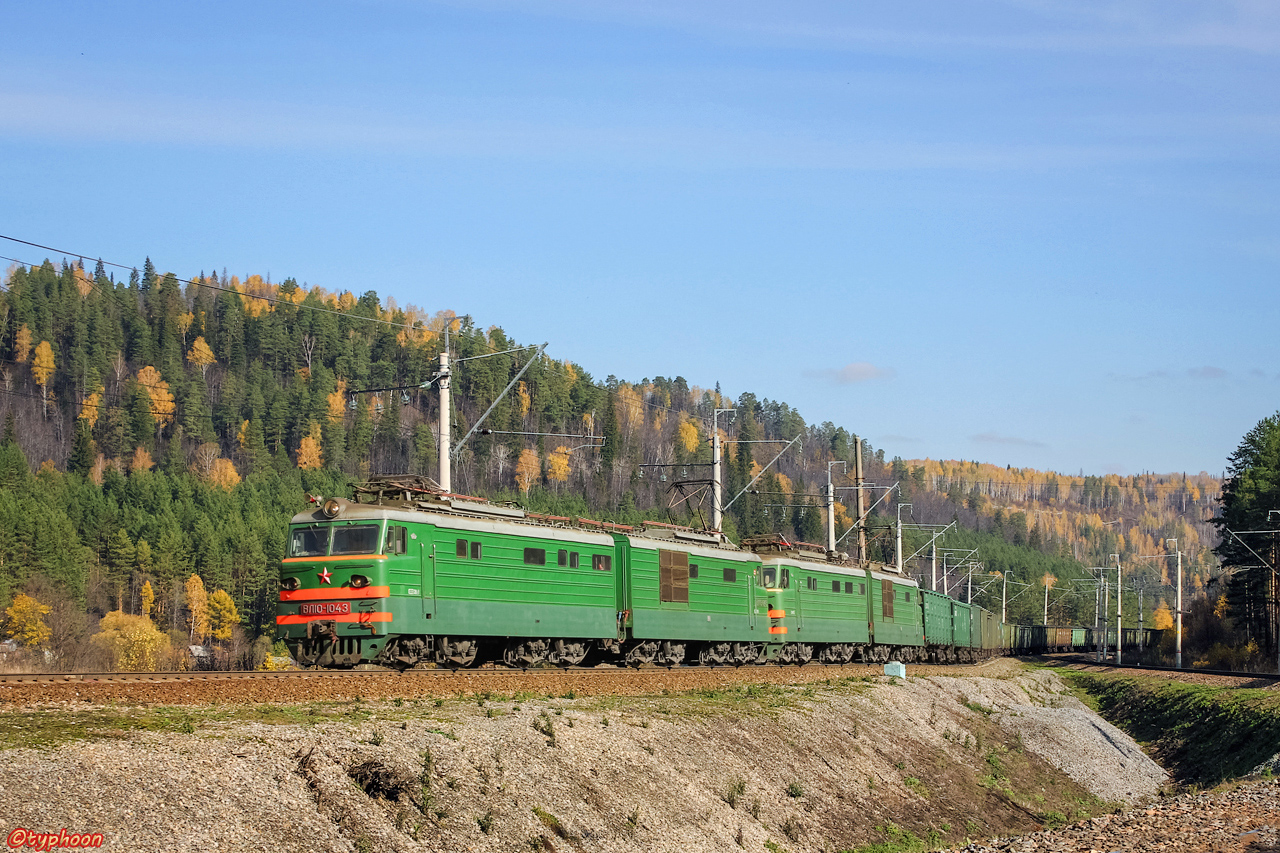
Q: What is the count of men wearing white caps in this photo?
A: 0